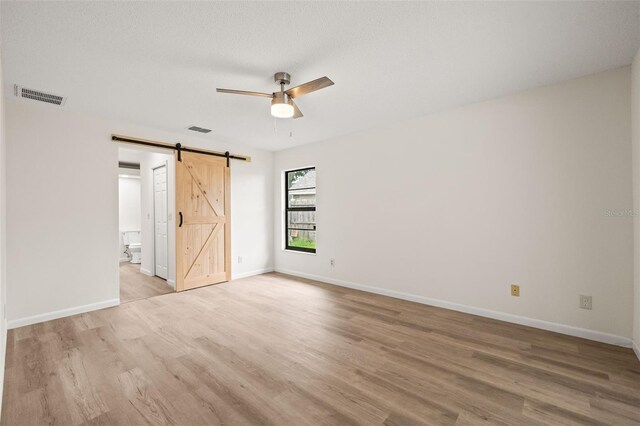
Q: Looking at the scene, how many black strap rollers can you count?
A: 2